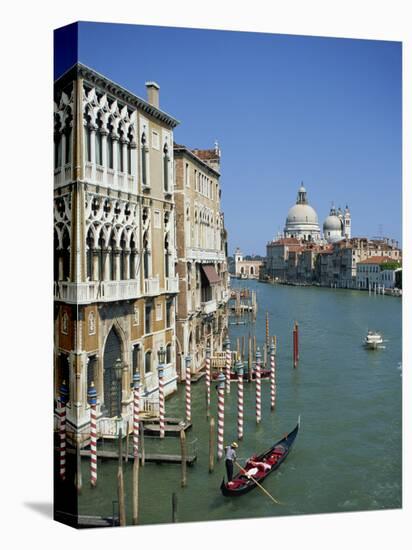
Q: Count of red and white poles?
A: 11